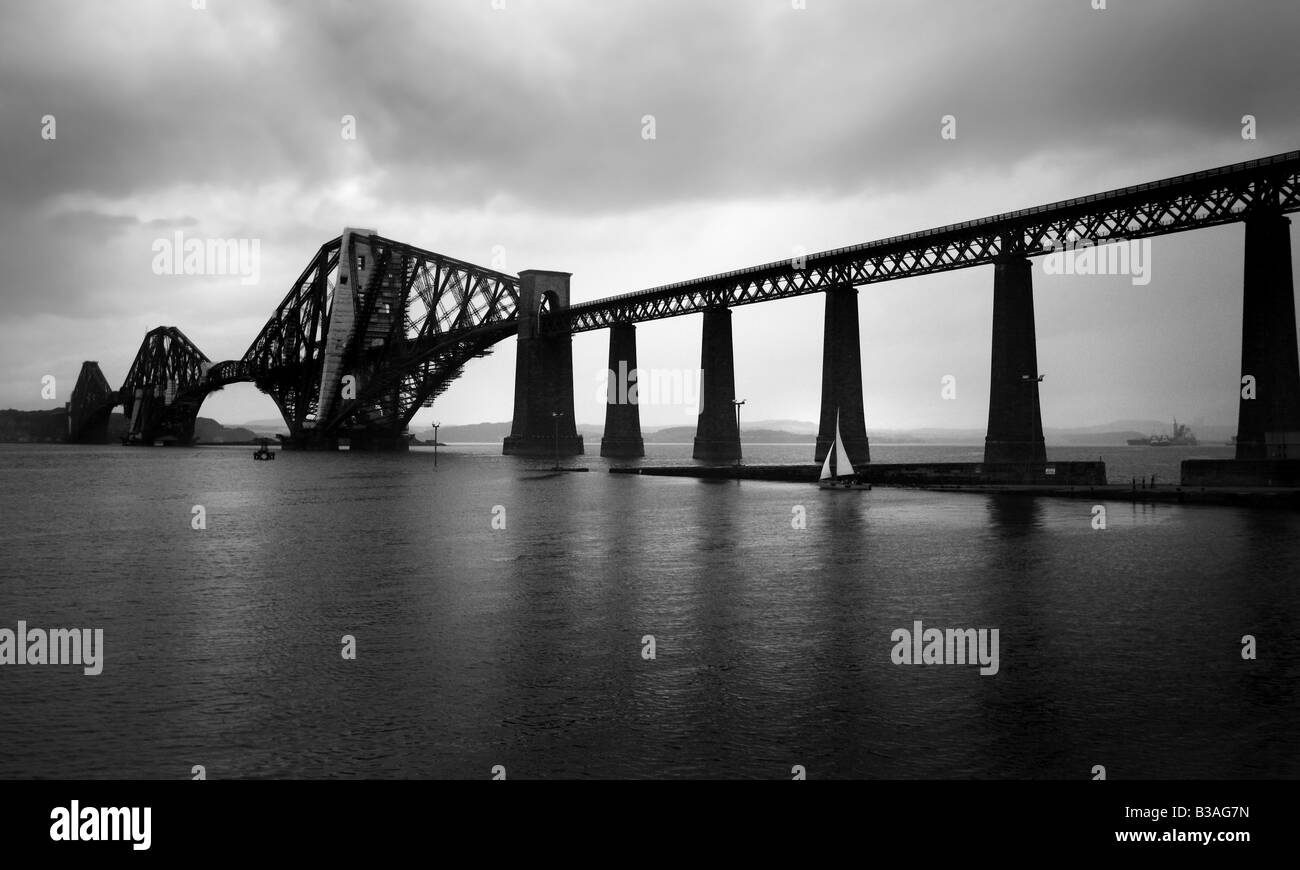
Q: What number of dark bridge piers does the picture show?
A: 6